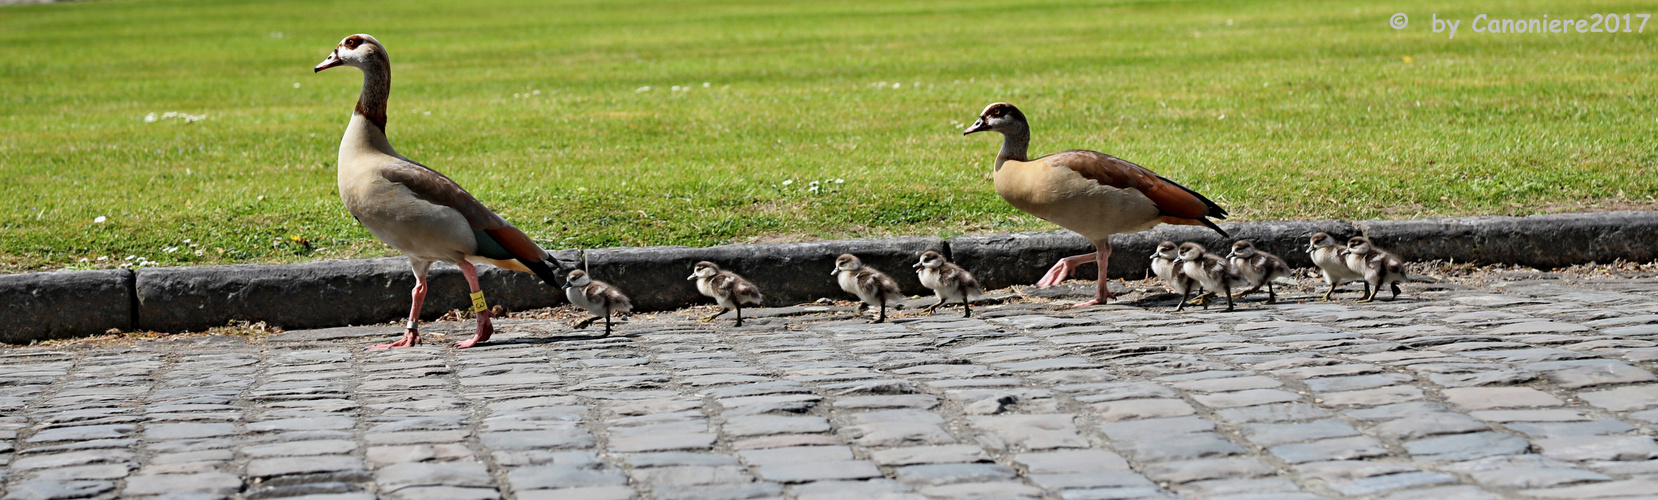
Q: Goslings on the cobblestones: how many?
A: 9